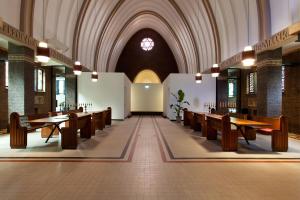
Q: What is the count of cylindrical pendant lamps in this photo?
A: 6